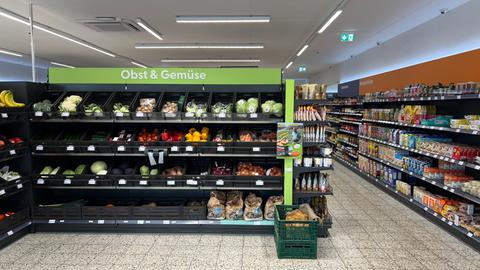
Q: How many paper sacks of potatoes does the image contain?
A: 4